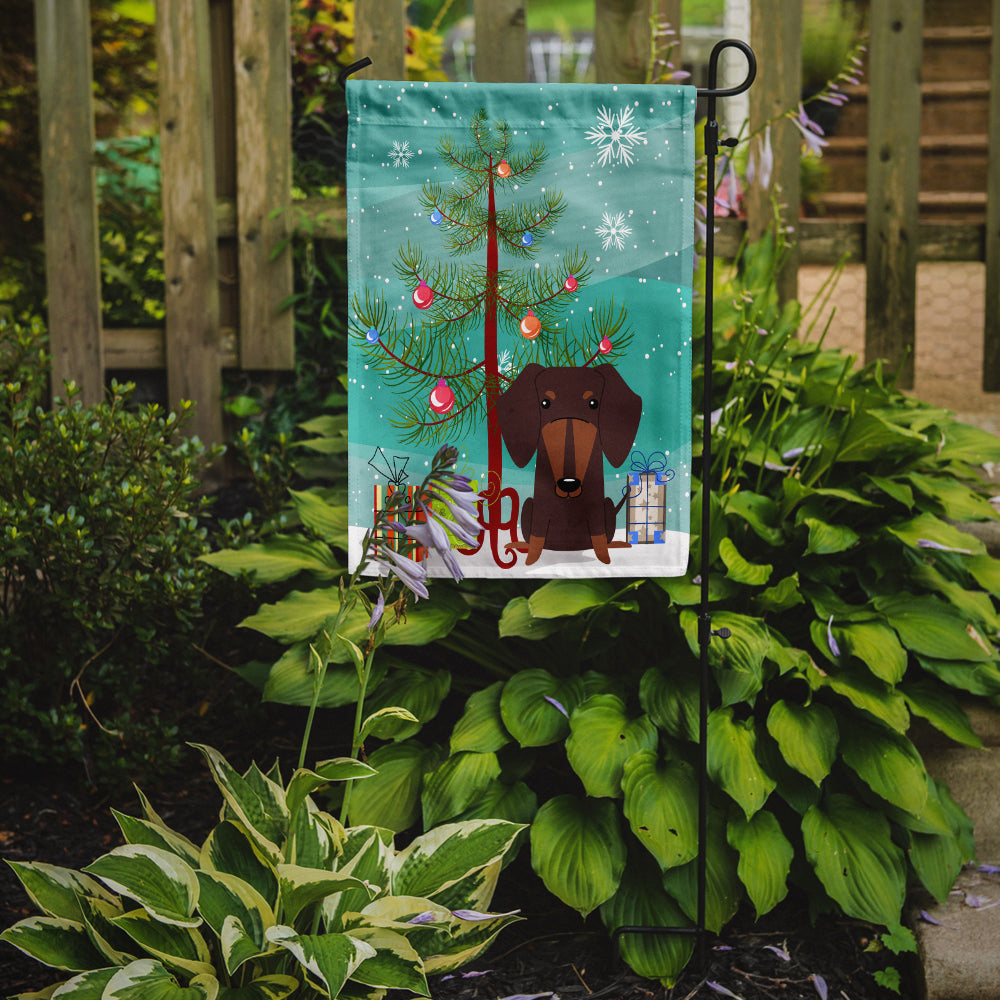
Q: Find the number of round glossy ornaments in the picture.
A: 9